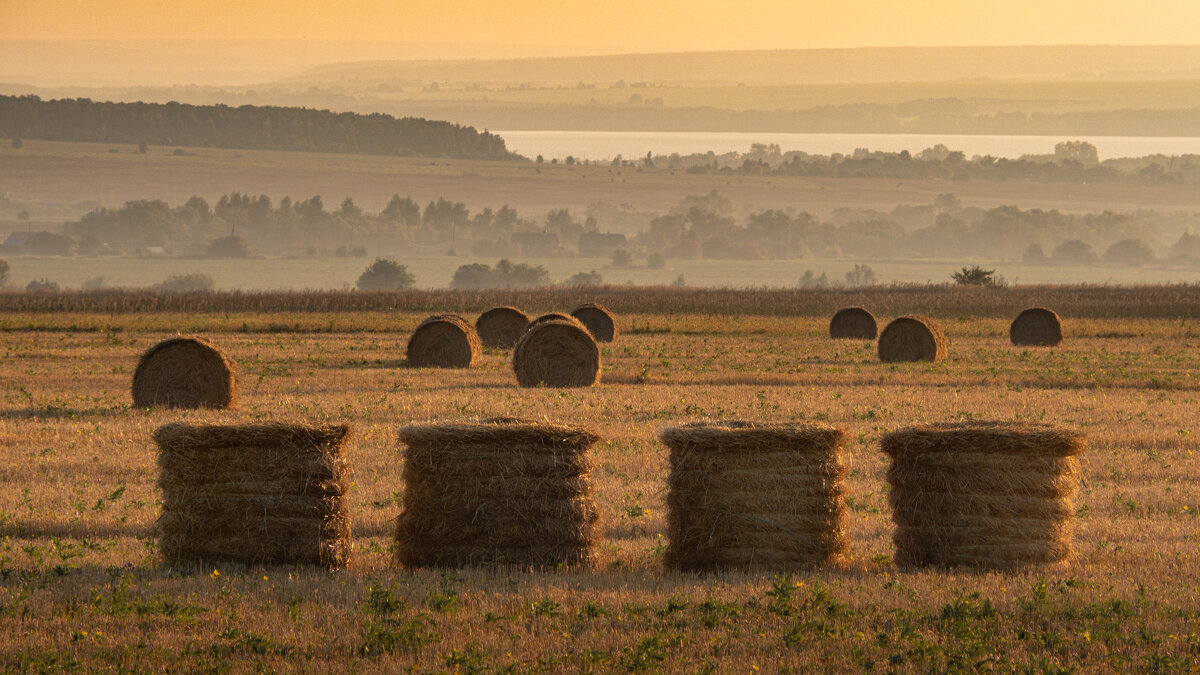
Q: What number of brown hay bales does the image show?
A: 13